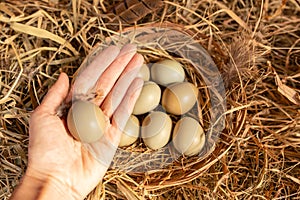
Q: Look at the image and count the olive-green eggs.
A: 8